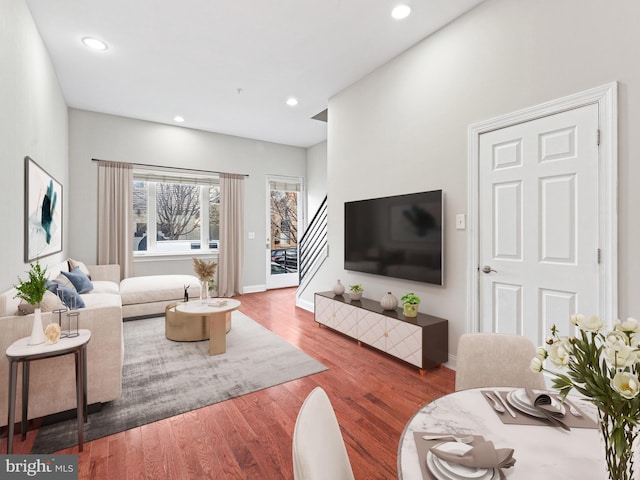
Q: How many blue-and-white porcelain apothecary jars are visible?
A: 0